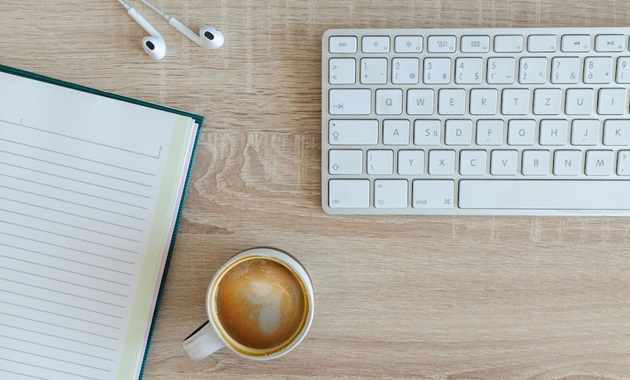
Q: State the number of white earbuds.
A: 2